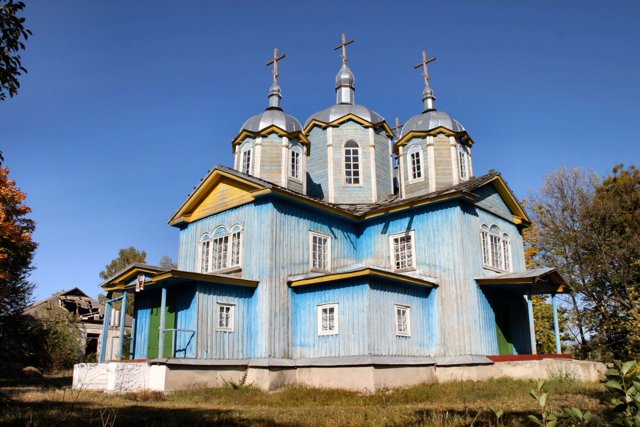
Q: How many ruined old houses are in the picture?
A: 1